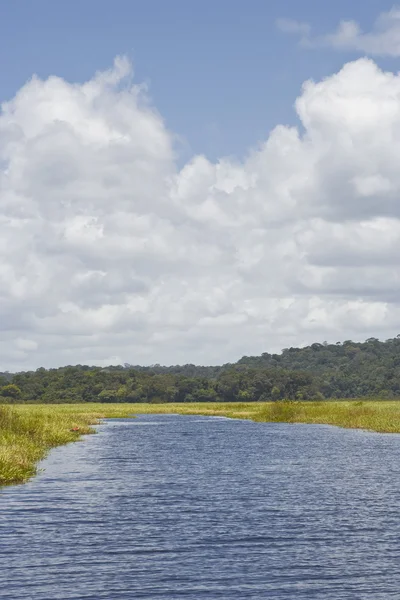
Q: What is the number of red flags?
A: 0